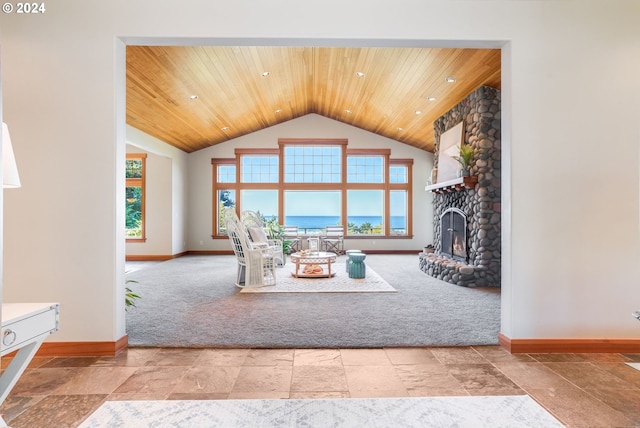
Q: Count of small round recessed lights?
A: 10